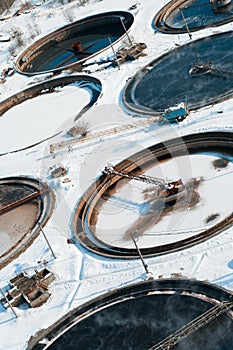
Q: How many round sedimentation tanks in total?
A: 7